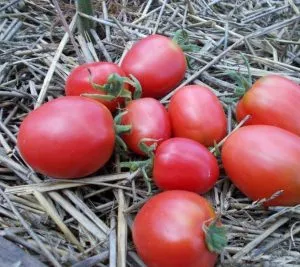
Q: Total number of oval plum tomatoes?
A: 9